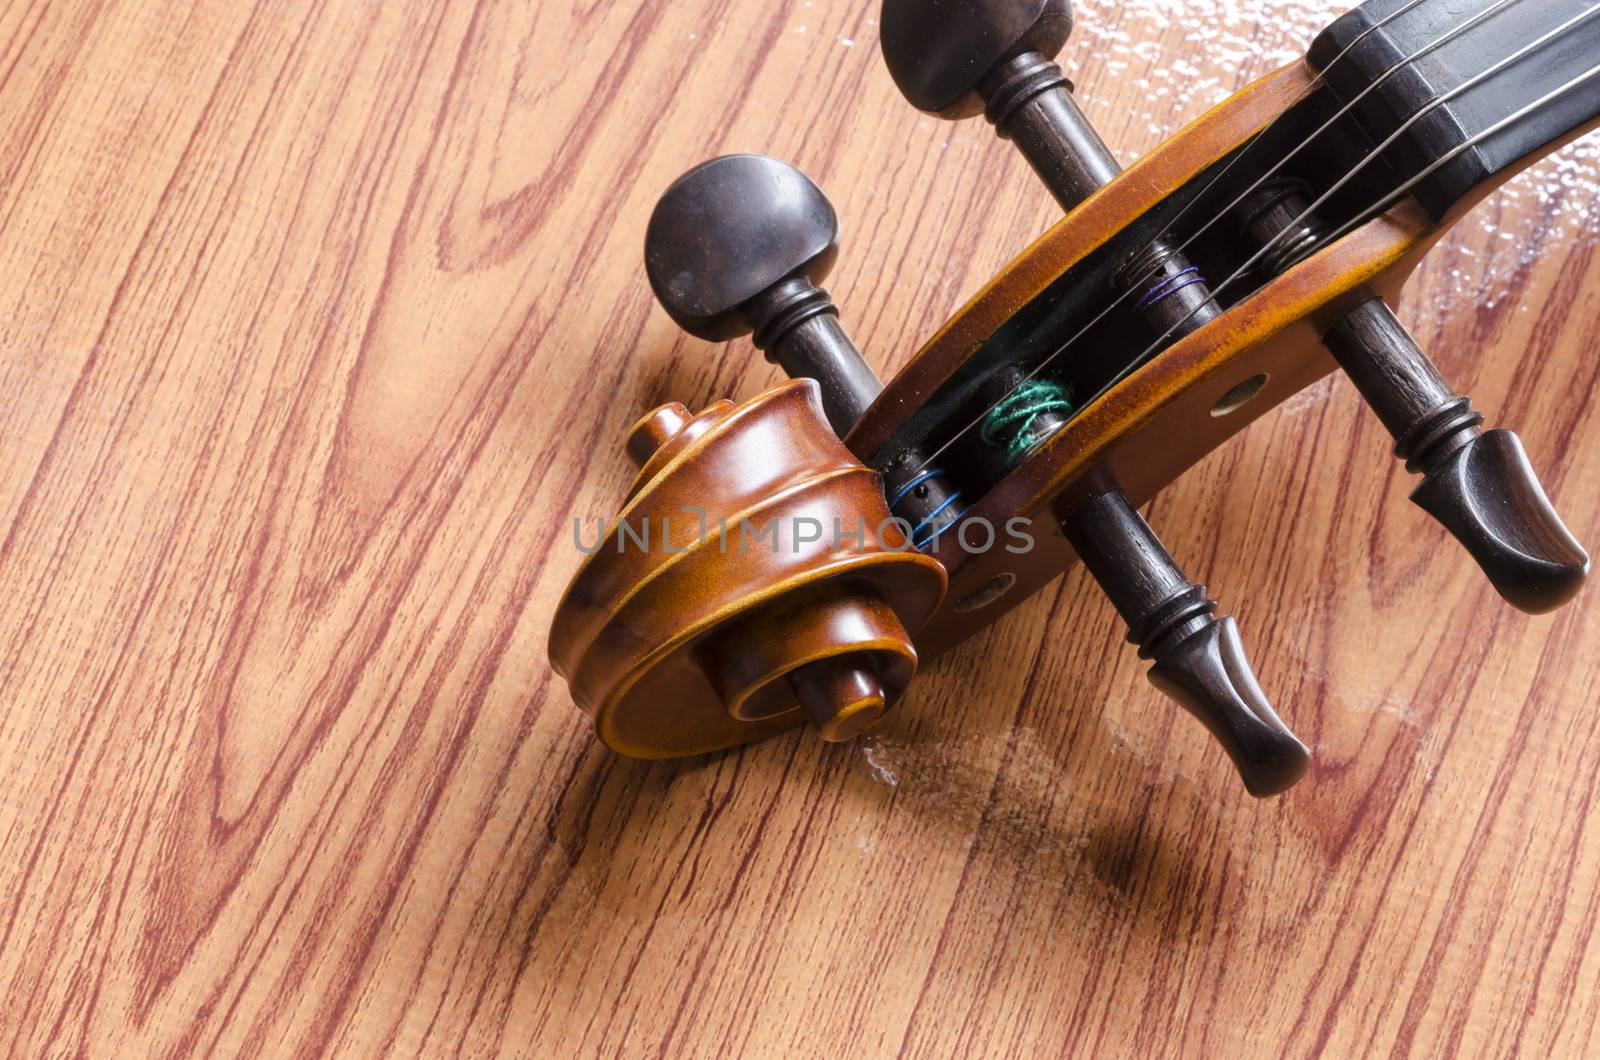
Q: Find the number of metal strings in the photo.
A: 4